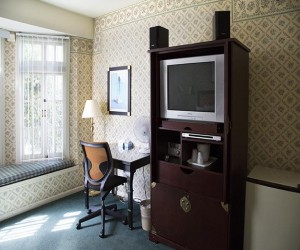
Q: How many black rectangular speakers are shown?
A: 2